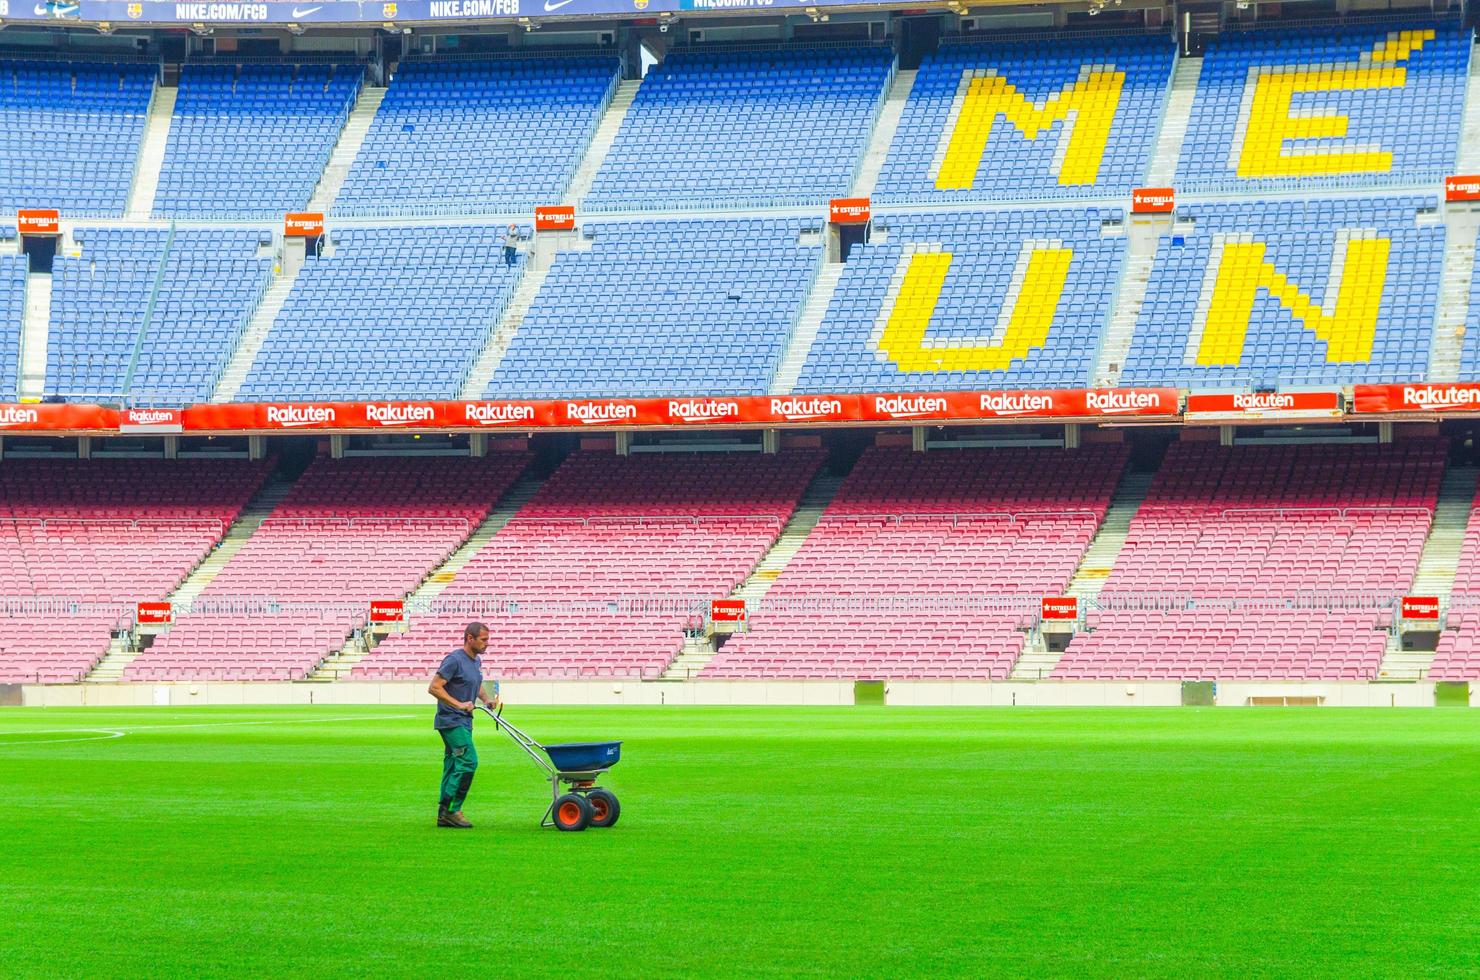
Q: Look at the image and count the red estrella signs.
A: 11